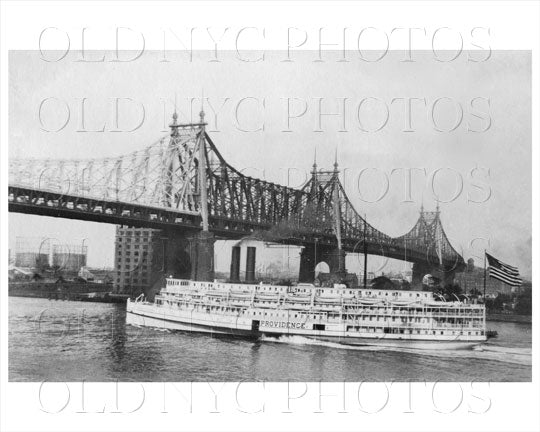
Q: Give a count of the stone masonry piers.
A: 3